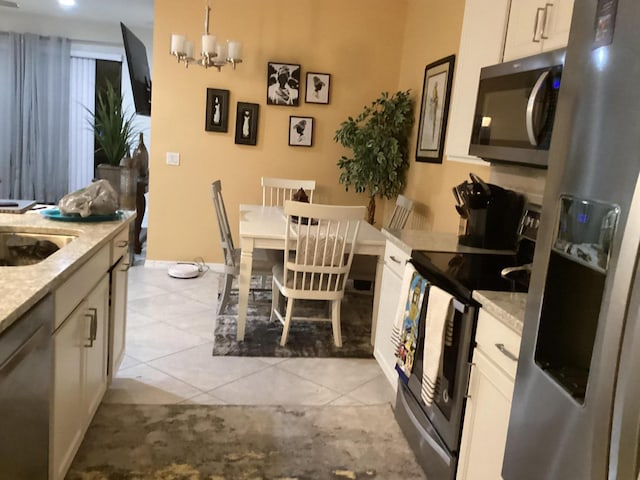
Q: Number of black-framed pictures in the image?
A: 6